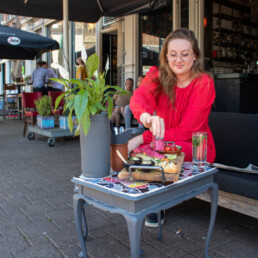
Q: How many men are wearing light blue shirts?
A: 2